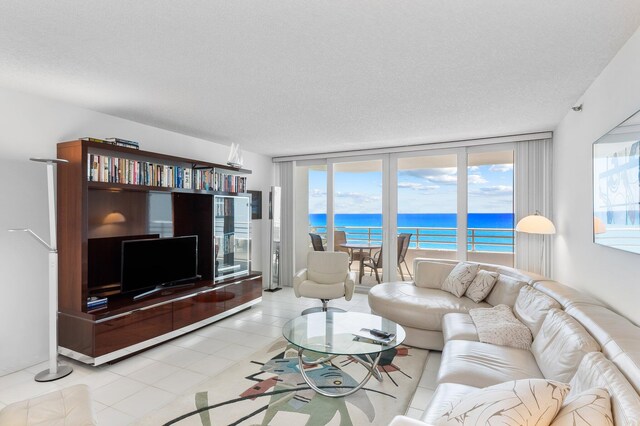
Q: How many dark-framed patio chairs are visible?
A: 4